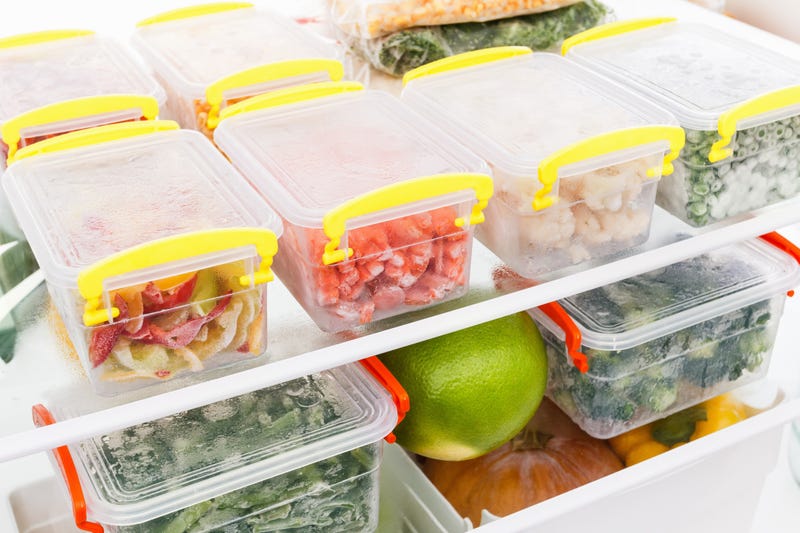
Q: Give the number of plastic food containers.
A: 8